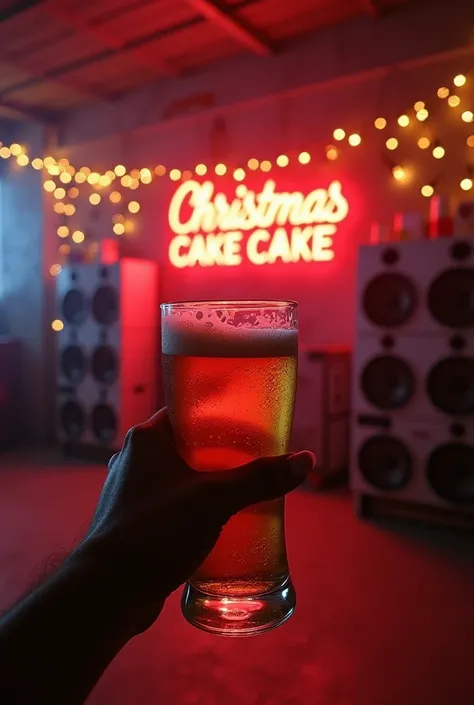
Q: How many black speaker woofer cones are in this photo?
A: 12